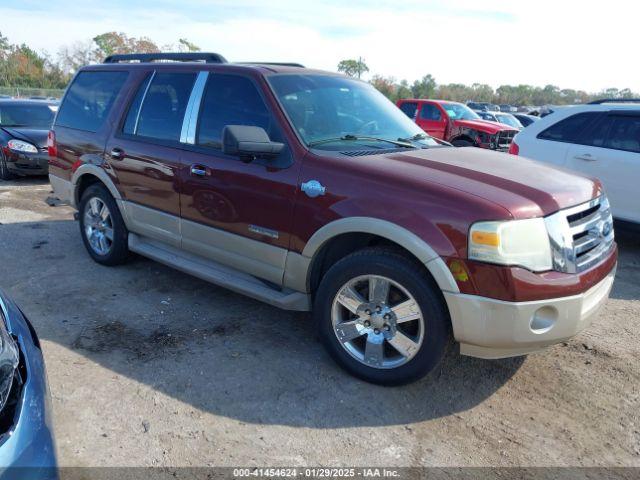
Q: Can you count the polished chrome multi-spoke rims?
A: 2